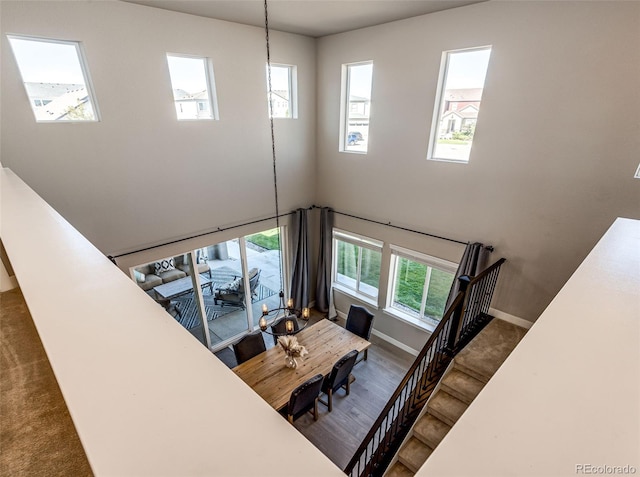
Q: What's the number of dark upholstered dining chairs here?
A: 5